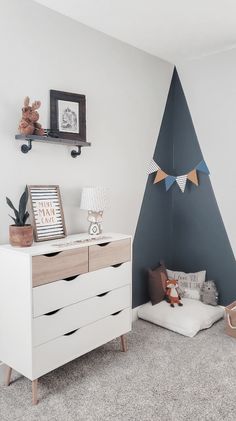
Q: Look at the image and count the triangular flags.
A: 6